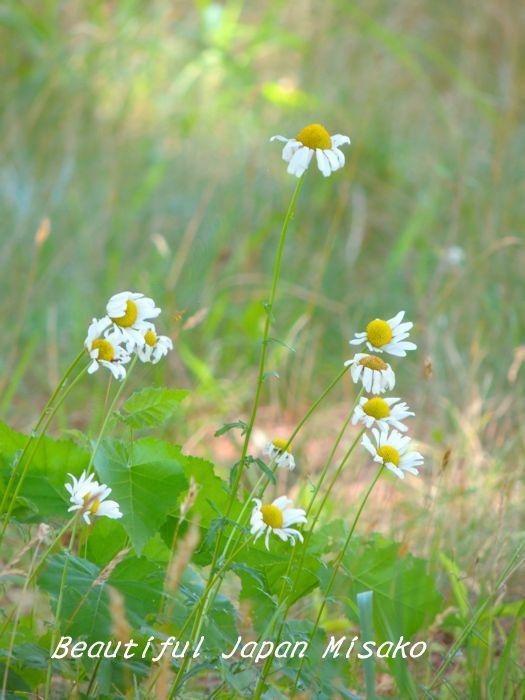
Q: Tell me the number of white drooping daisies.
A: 11